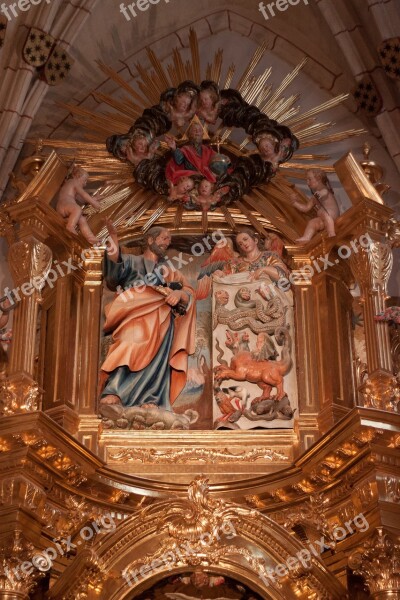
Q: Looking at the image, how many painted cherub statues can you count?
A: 8